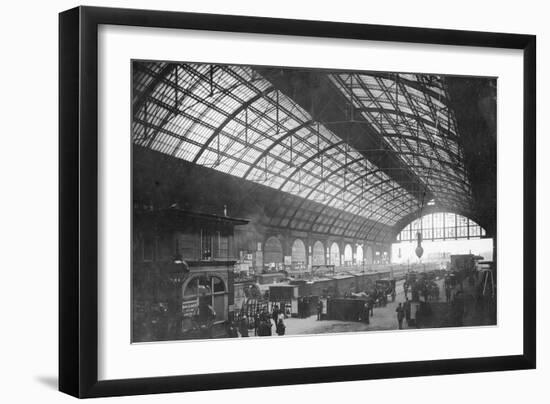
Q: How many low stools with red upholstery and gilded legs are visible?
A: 0